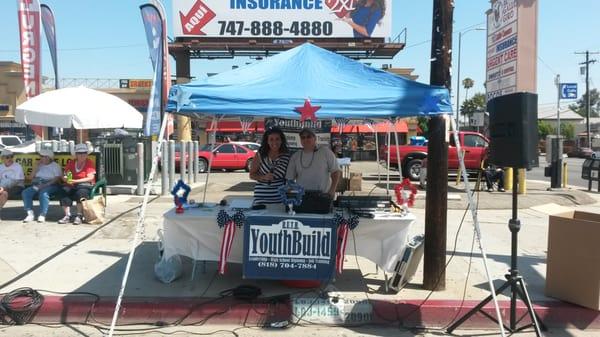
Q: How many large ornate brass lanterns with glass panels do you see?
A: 0